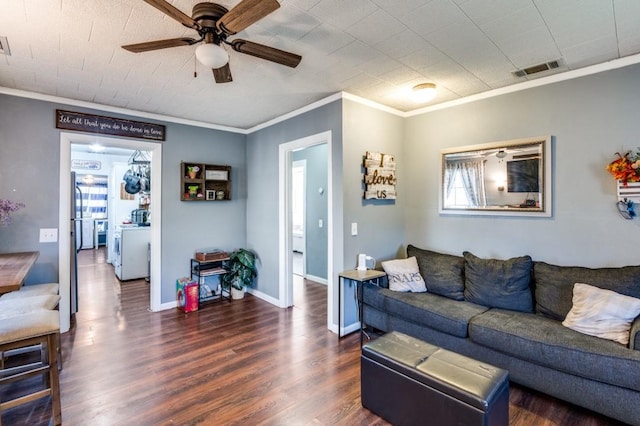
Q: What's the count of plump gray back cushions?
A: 3